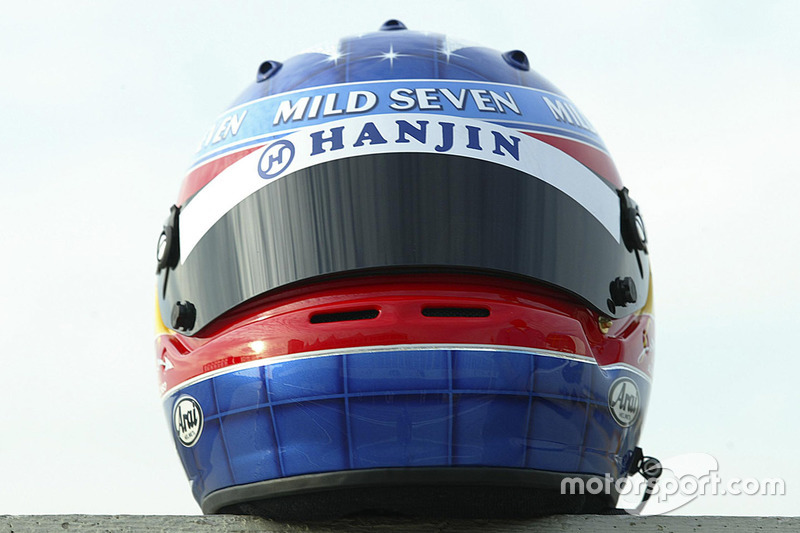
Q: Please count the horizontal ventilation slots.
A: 2